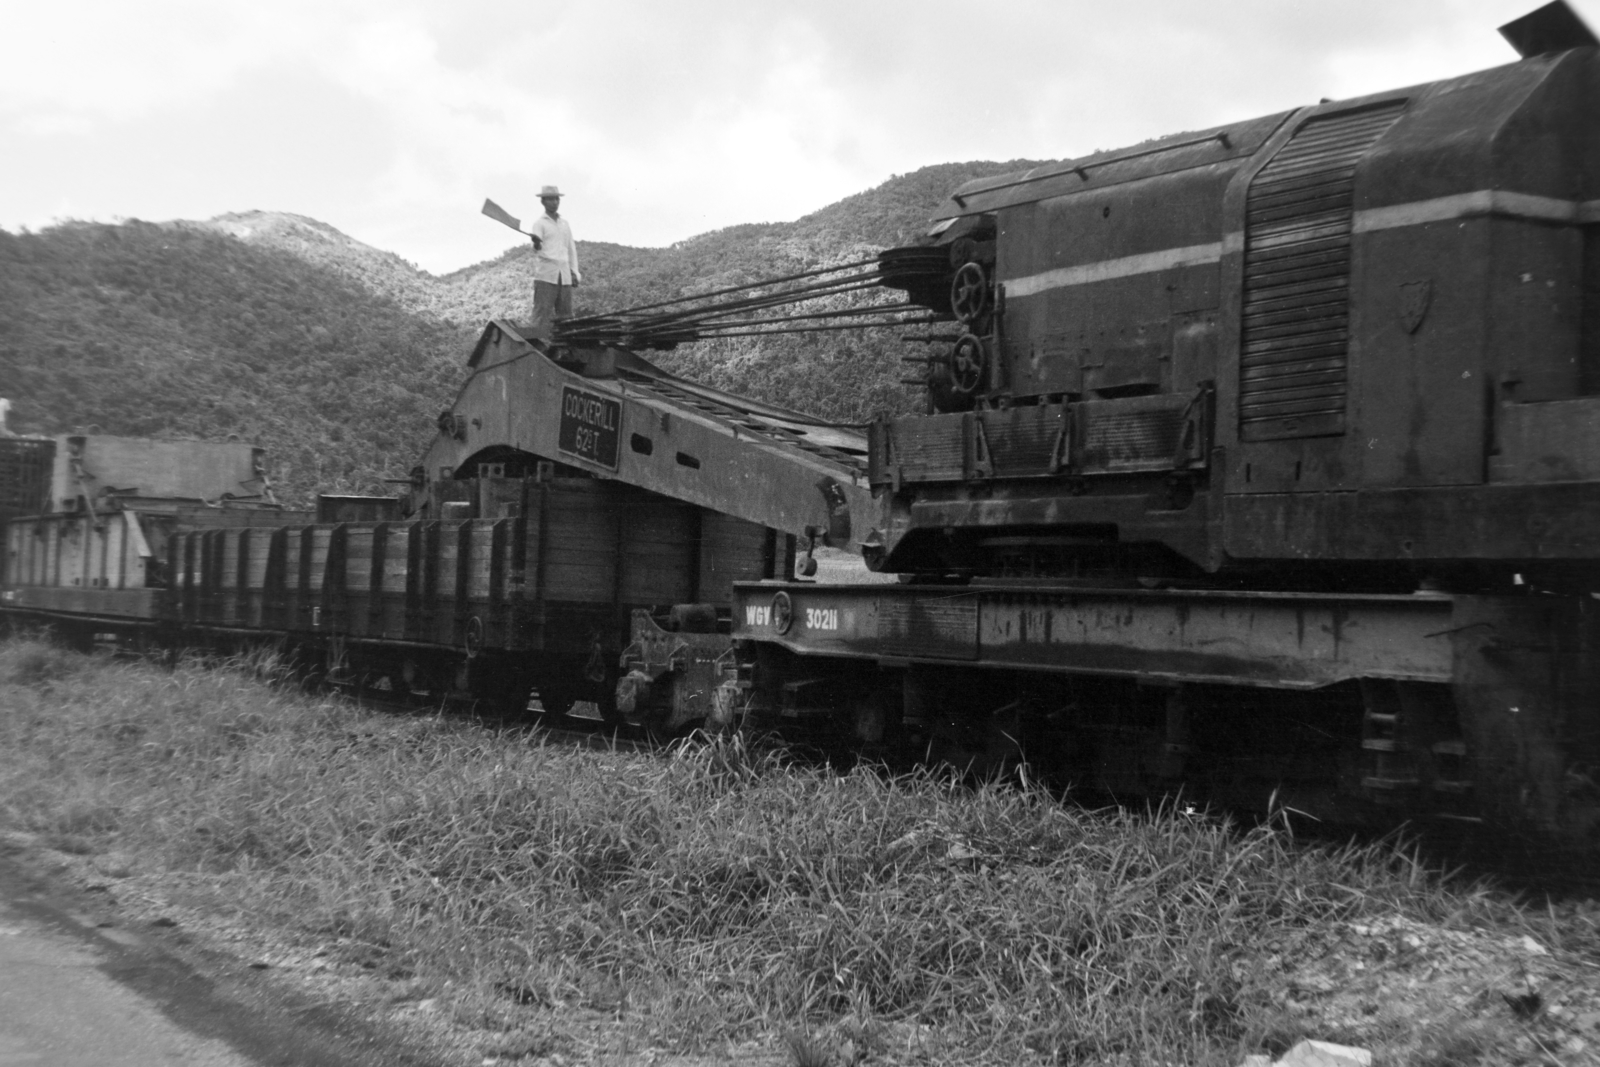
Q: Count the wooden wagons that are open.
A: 1